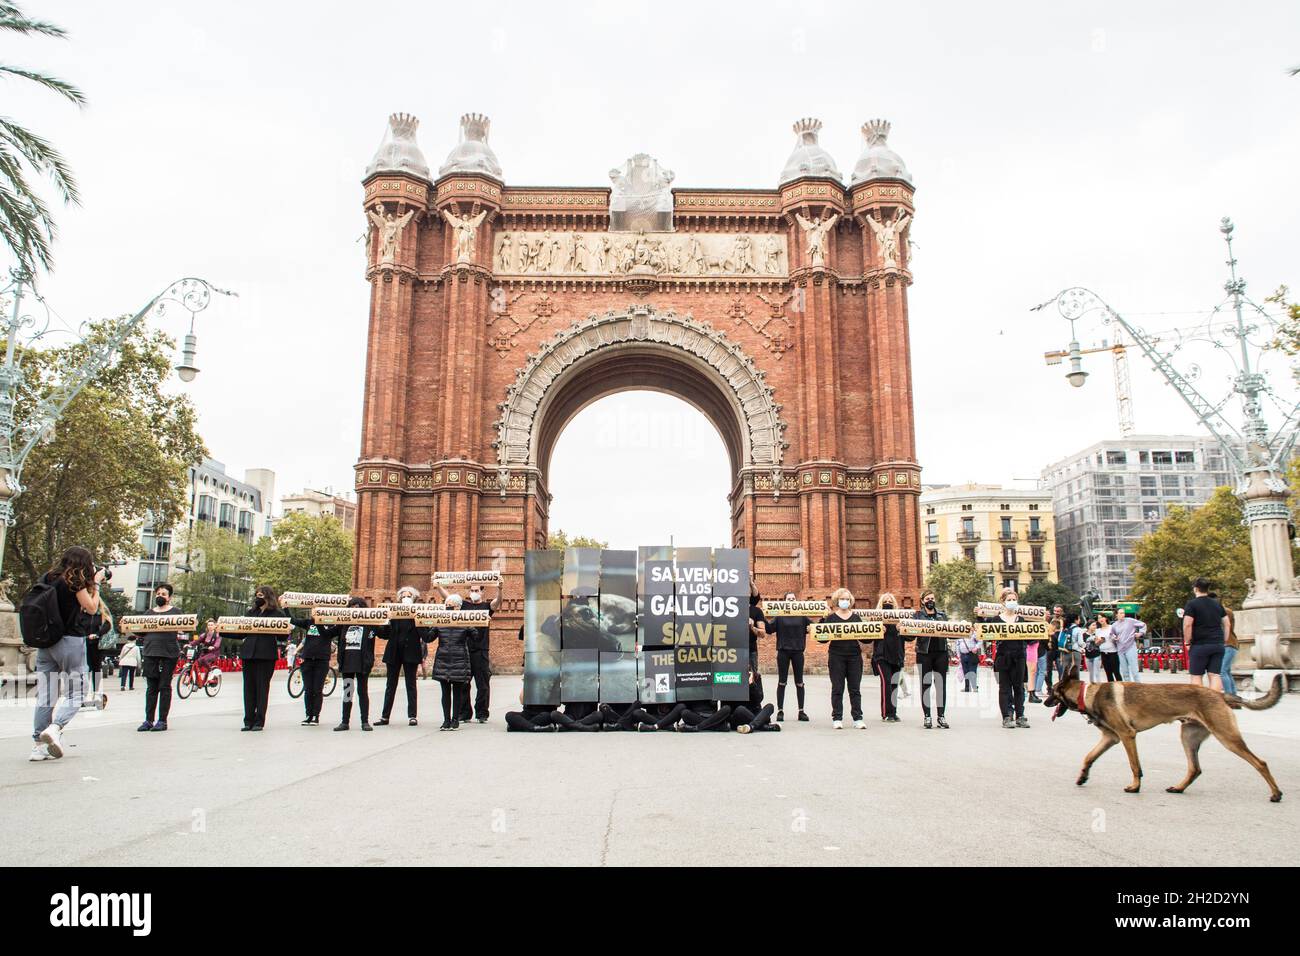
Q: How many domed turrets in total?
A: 4